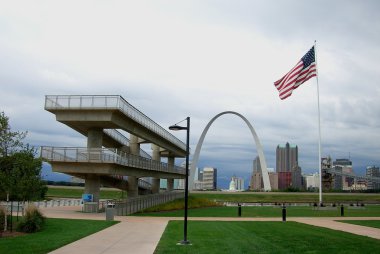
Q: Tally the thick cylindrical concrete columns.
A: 4